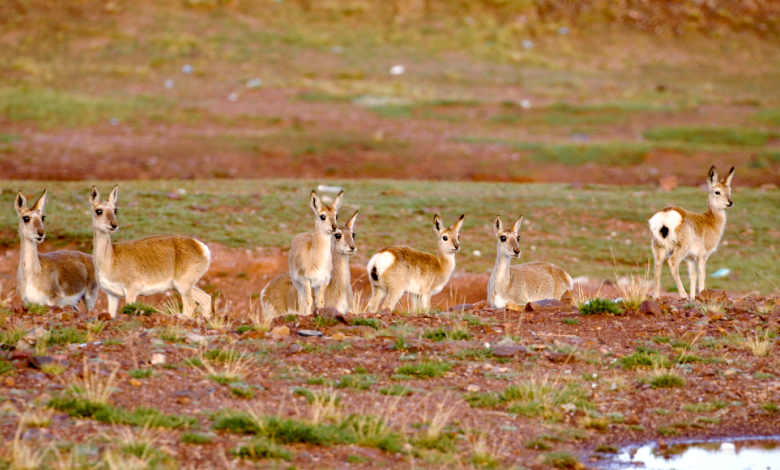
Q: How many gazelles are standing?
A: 5